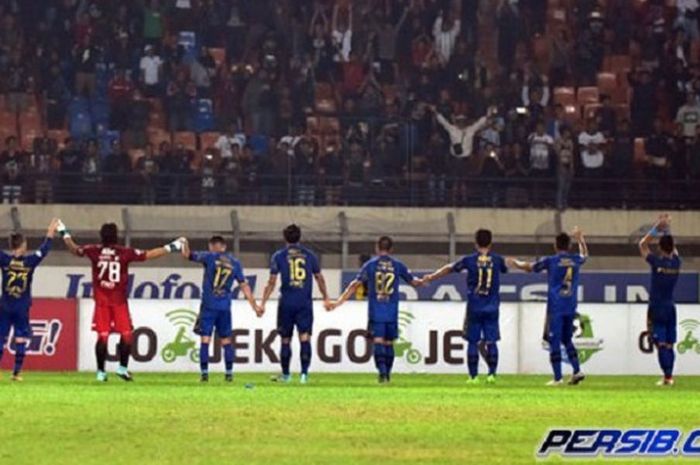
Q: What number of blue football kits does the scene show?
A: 7